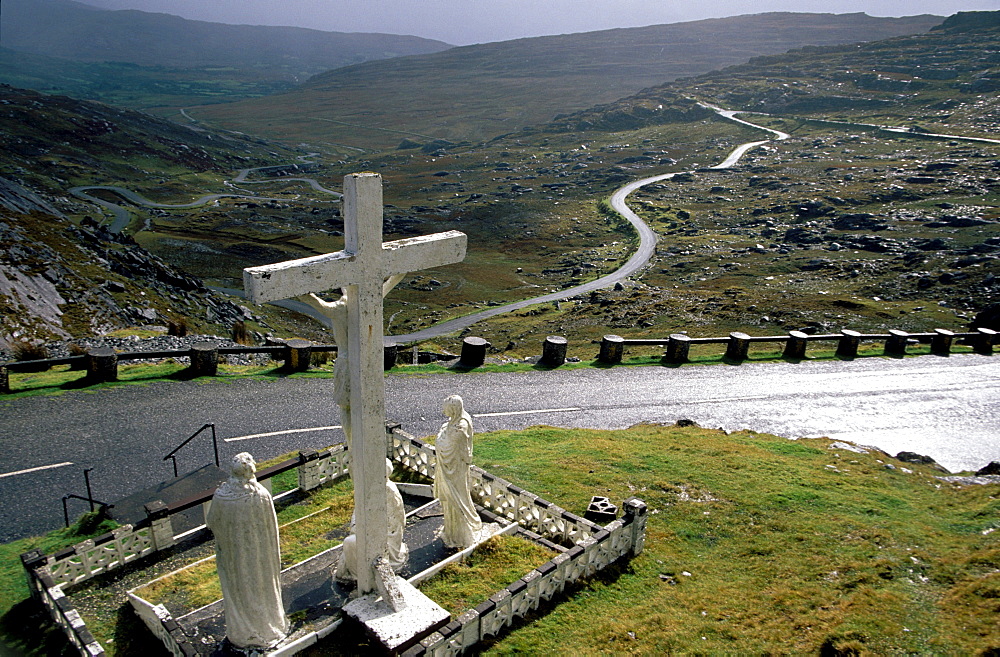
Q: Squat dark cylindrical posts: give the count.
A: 15